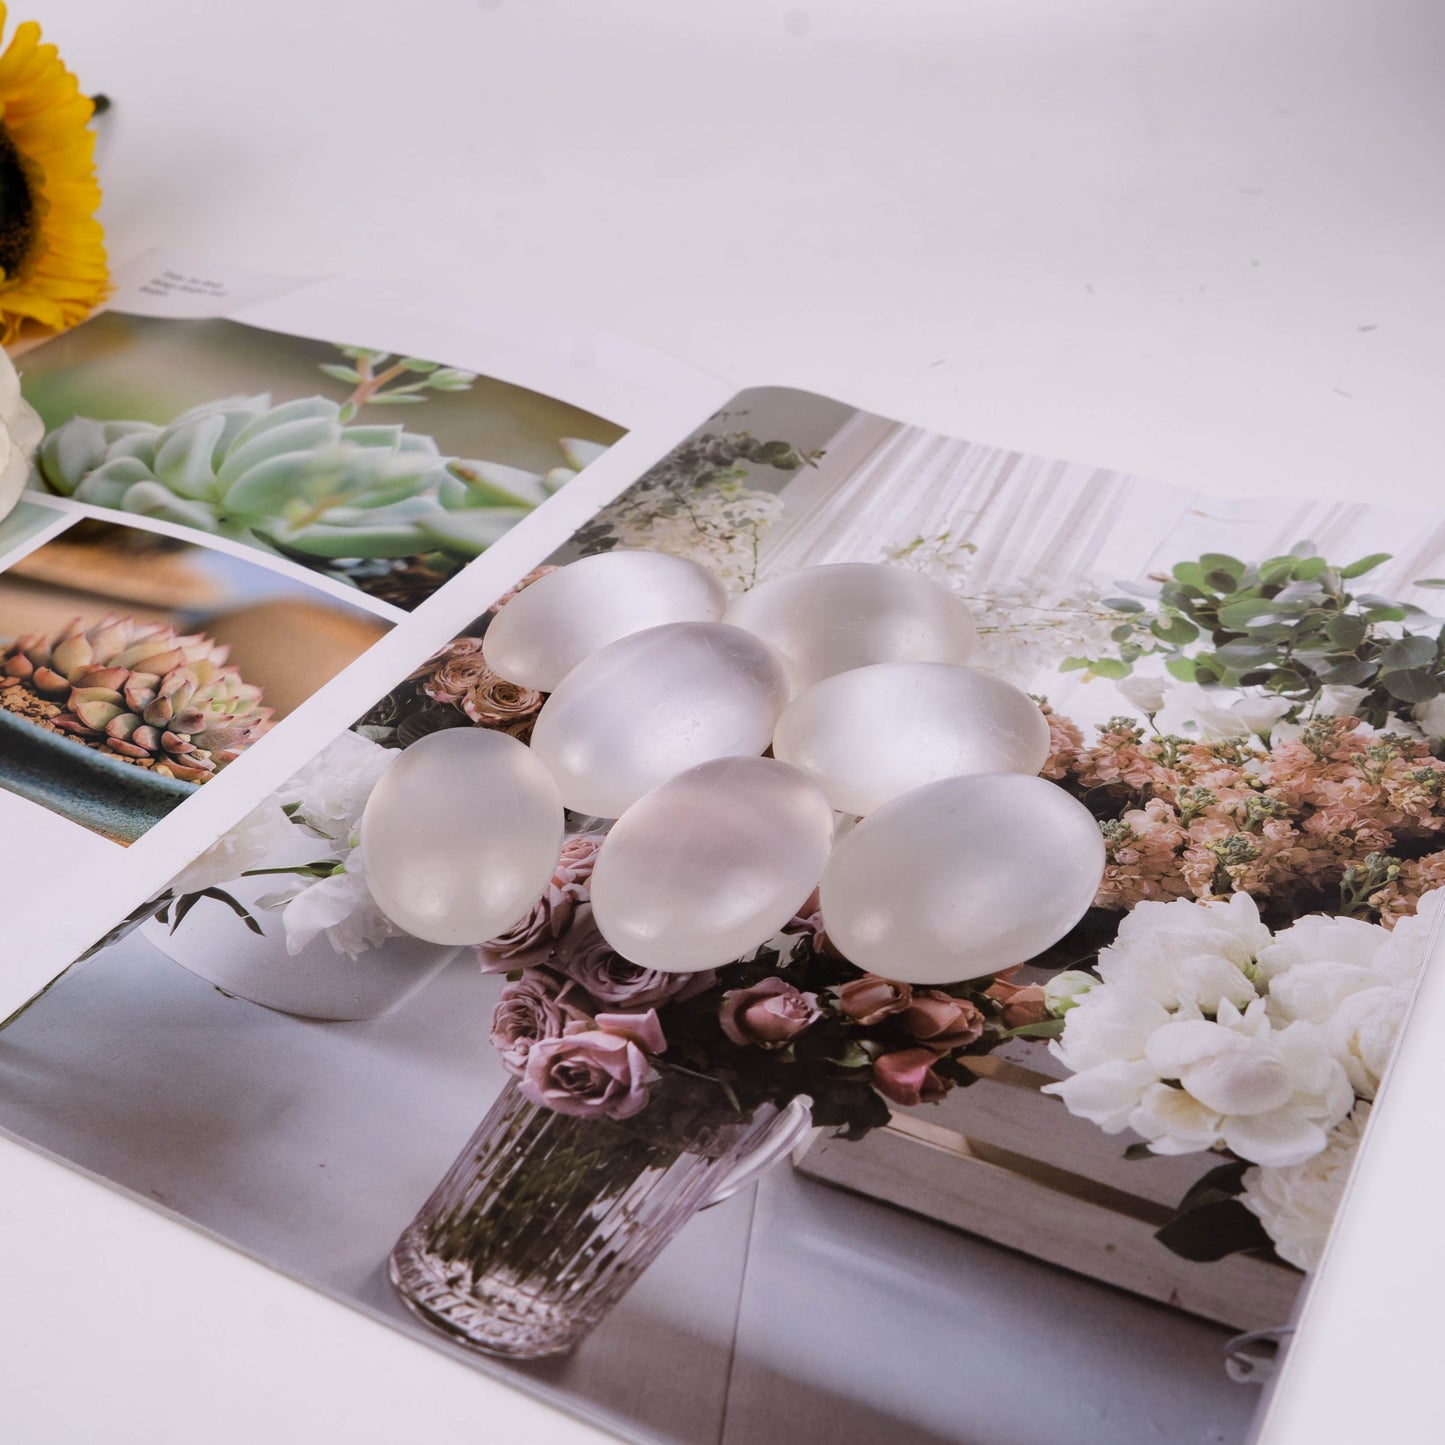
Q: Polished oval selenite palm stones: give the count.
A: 7